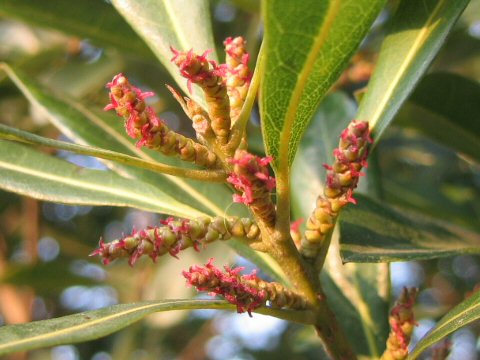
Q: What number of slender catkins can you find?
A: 8